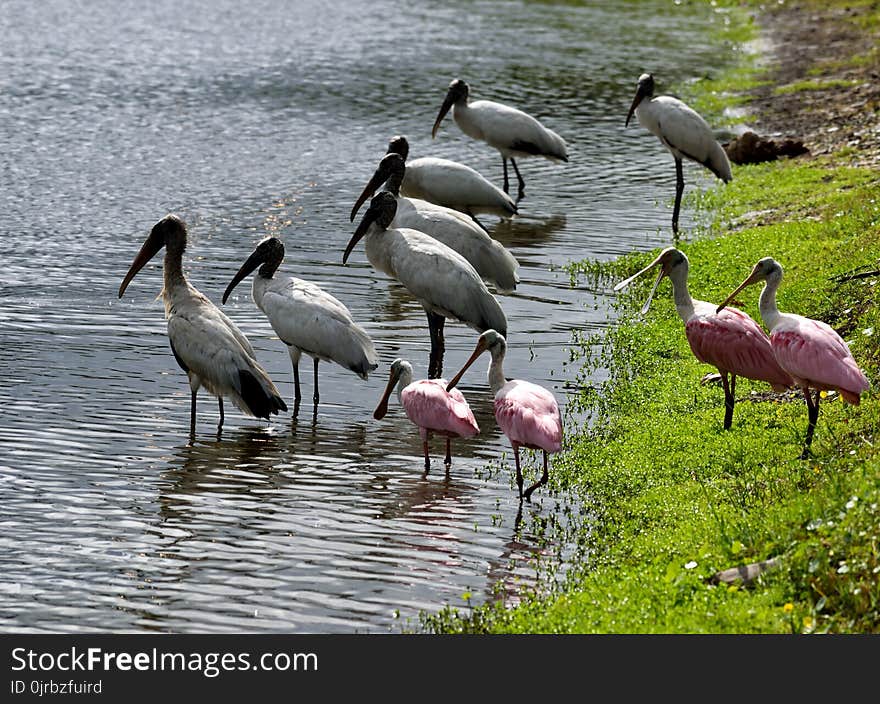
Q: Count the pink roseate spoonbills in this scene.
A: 4